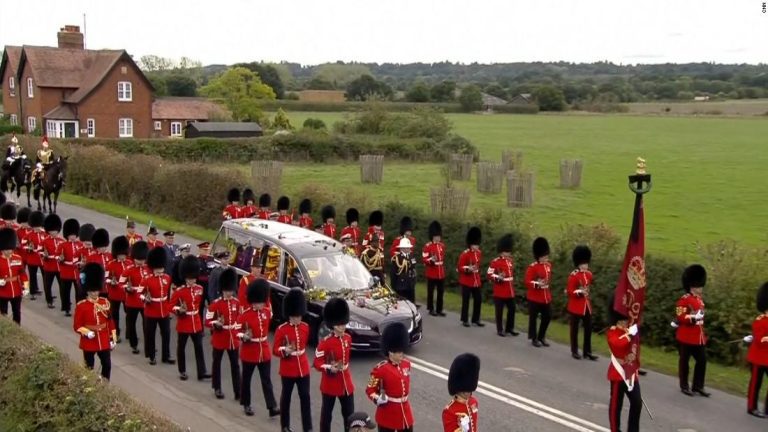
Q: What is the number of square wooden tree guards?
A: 8